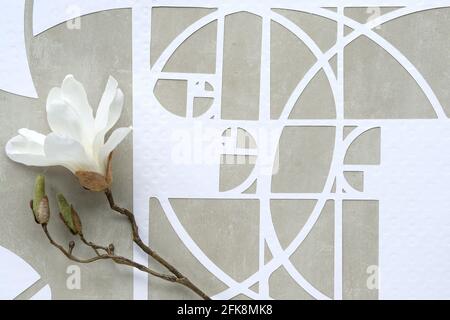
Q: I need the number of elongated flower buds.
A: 2